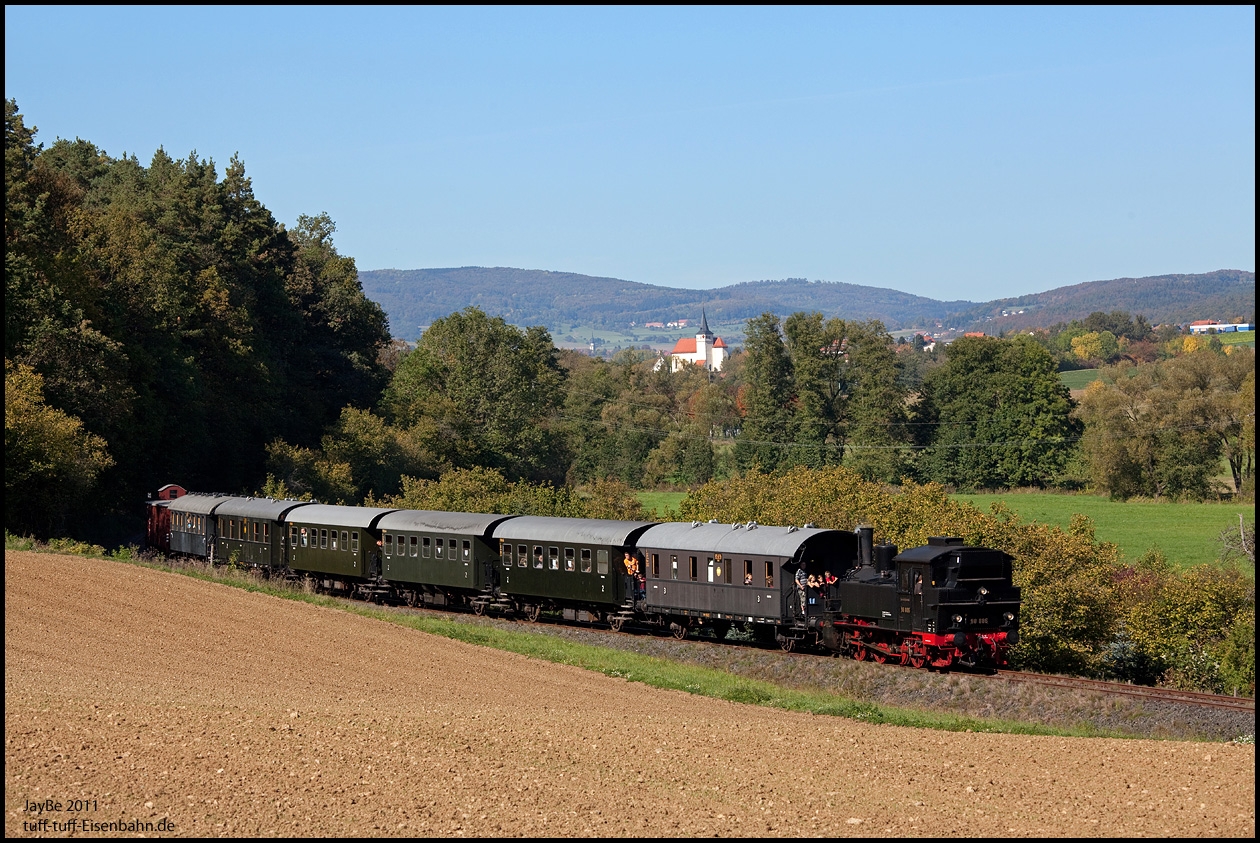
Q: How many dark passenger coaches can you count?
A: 6